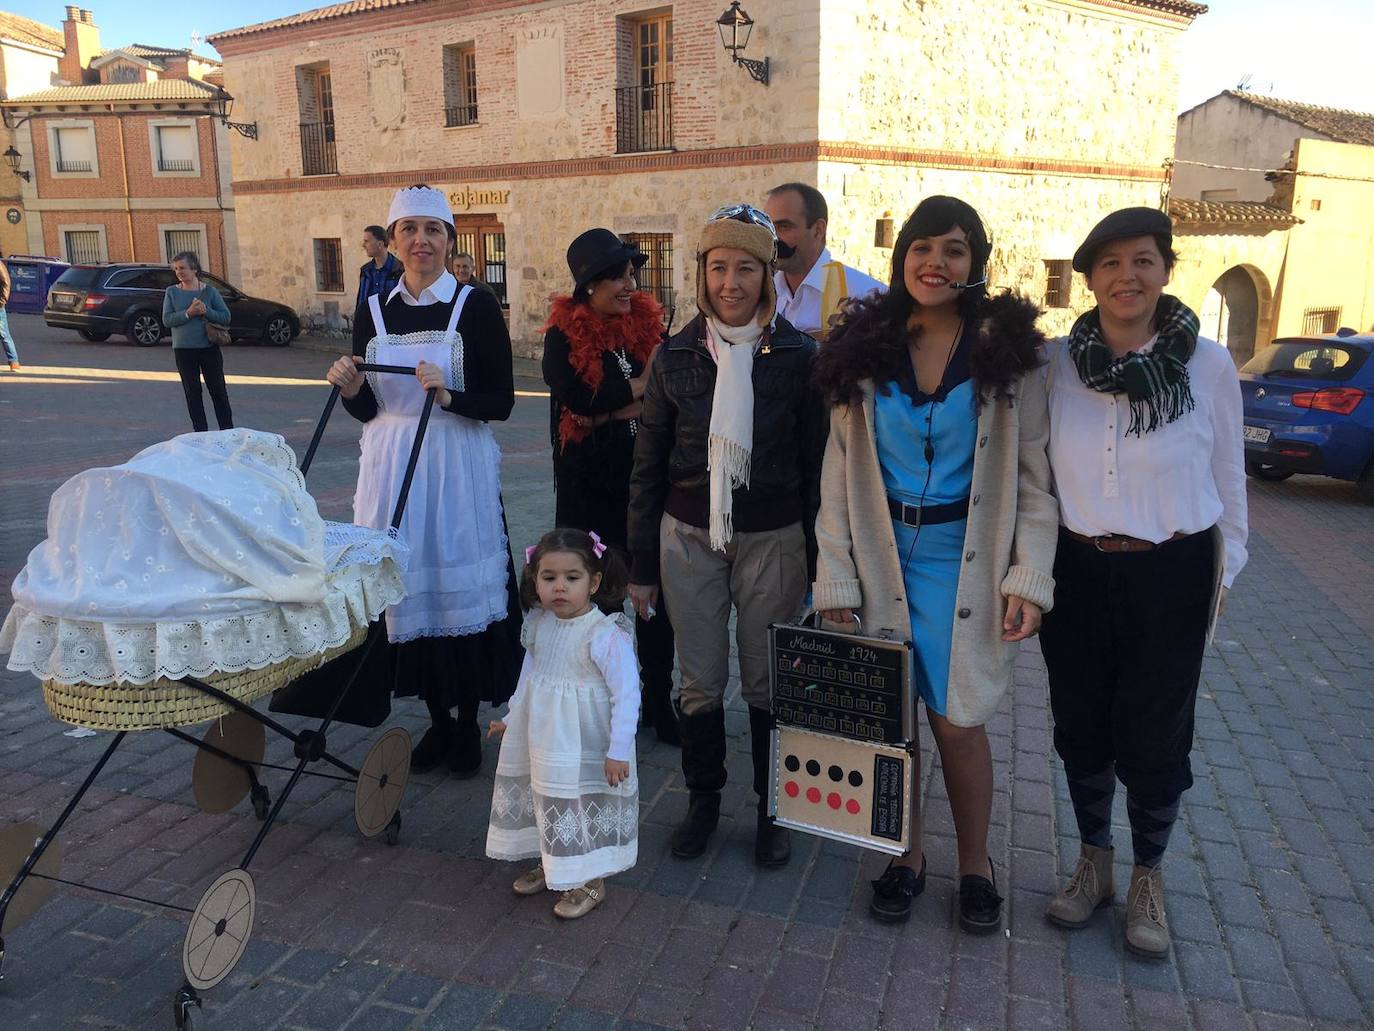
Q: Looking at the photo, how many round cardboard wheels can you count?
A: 4